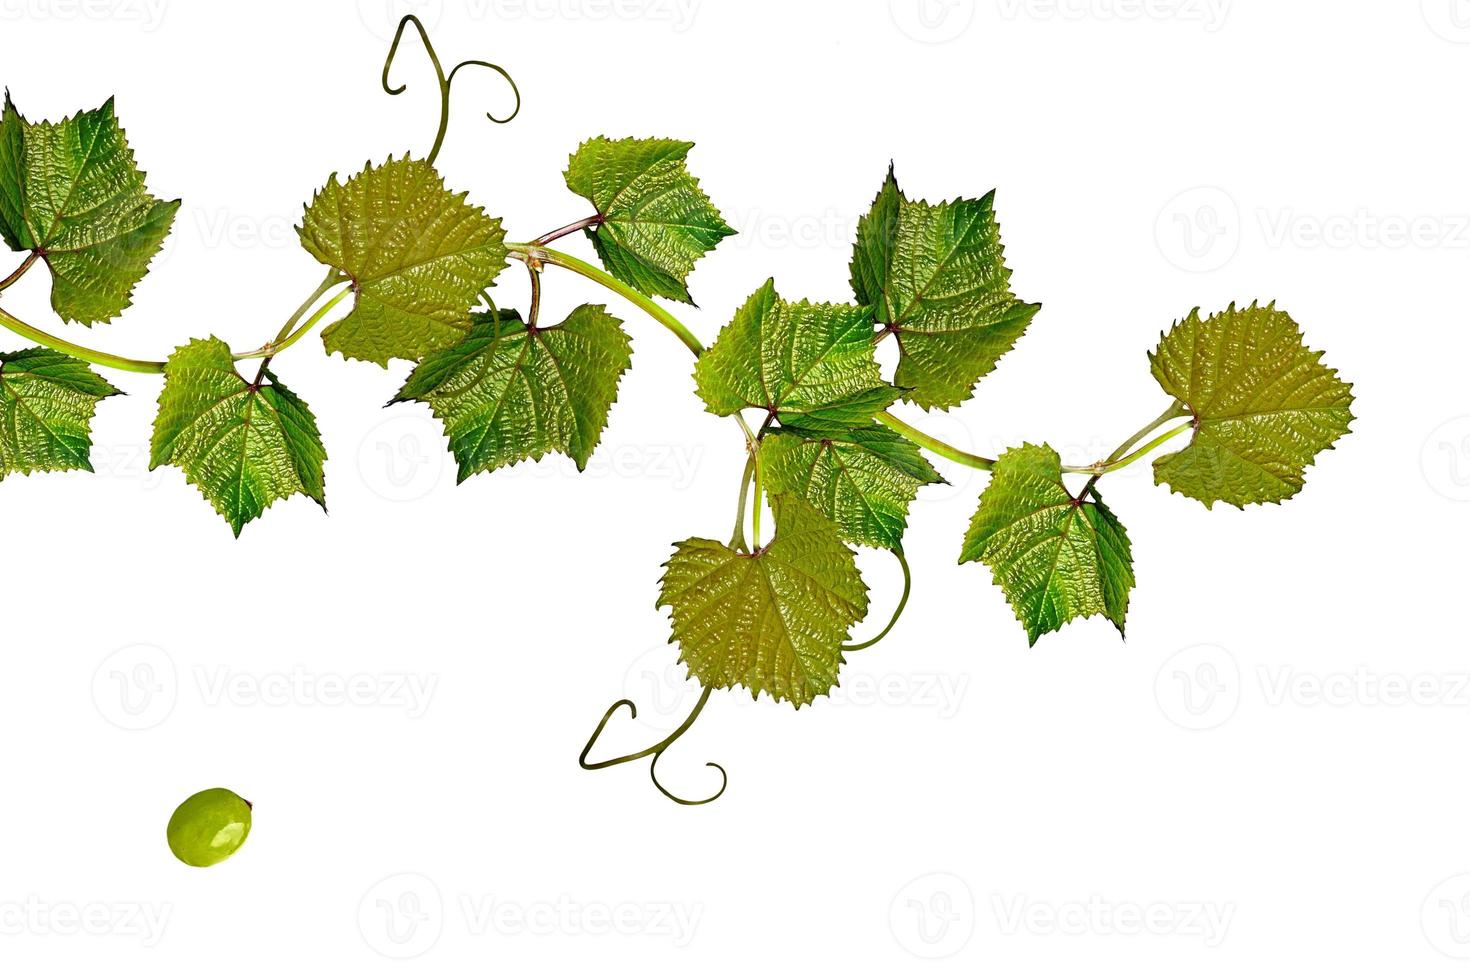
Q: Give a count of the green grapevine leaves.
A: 12